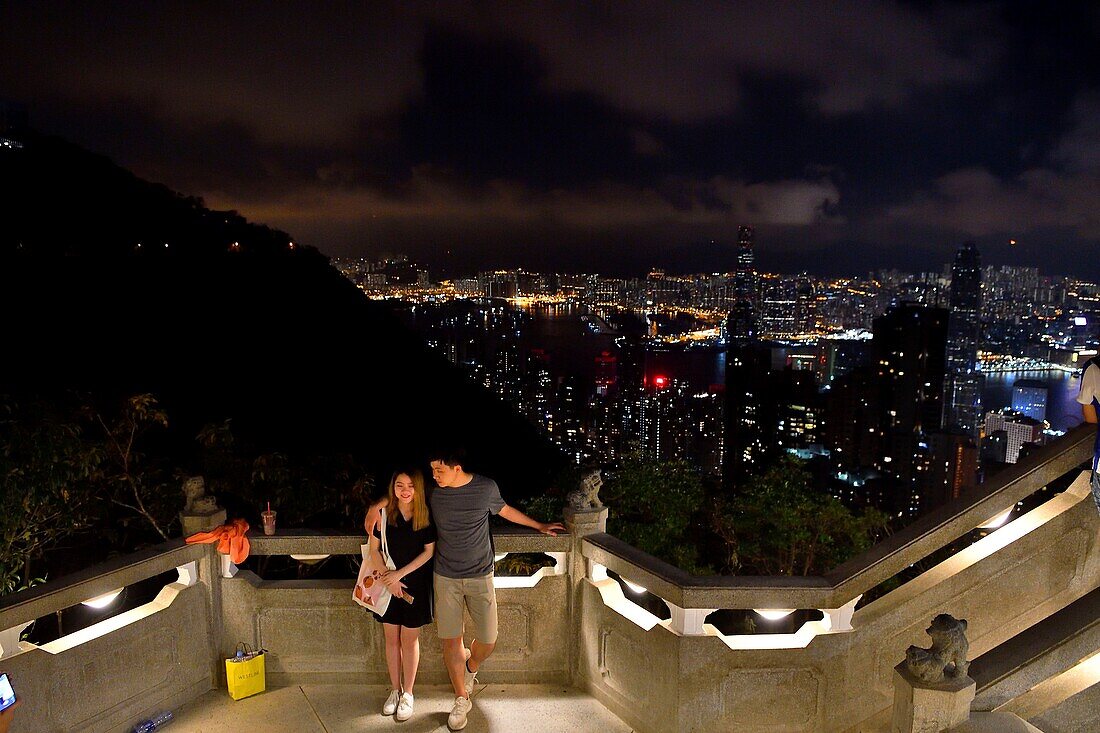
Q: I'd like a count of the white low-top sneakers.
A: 4